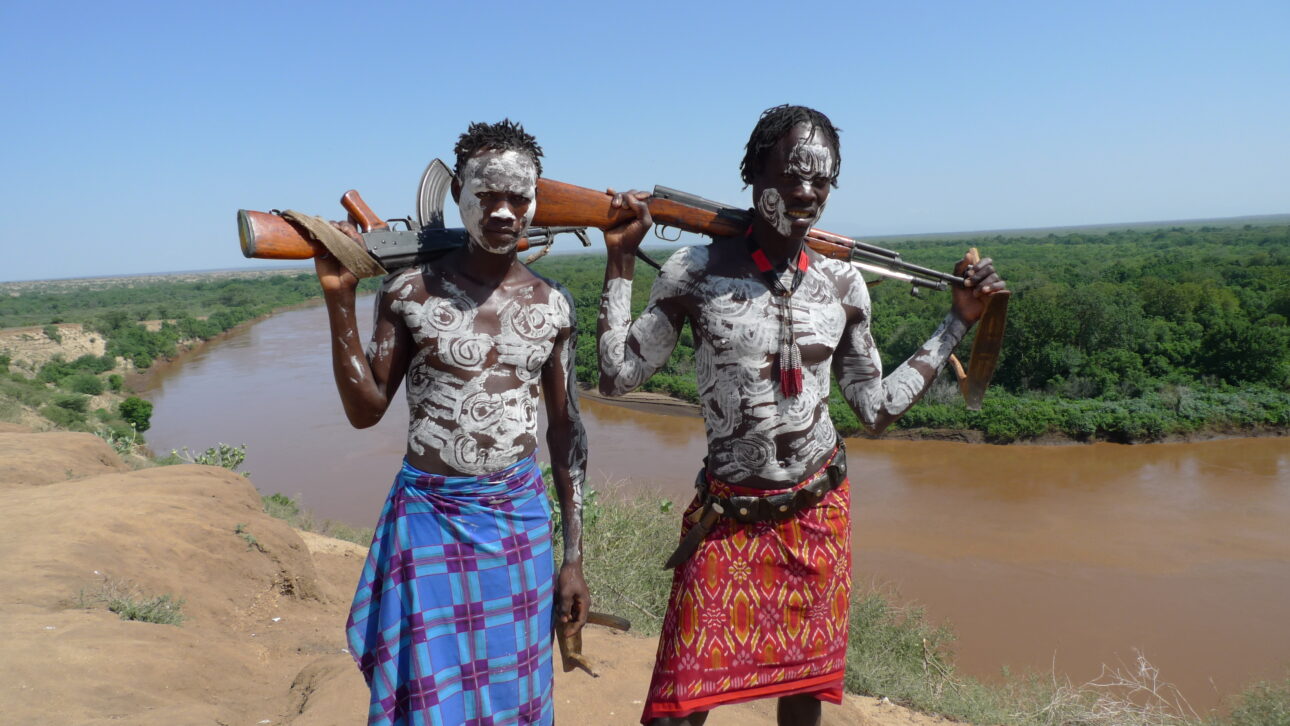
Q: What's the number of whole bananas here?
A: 0